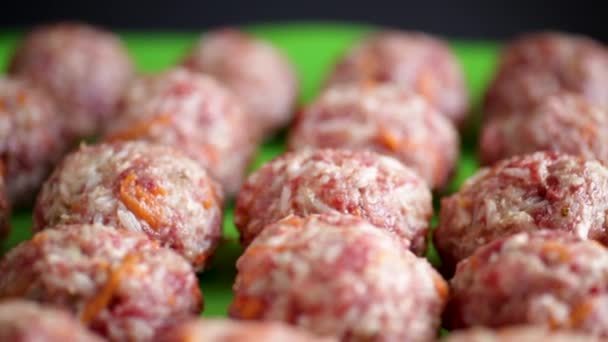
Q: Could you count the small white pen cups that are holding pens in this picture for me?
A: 0